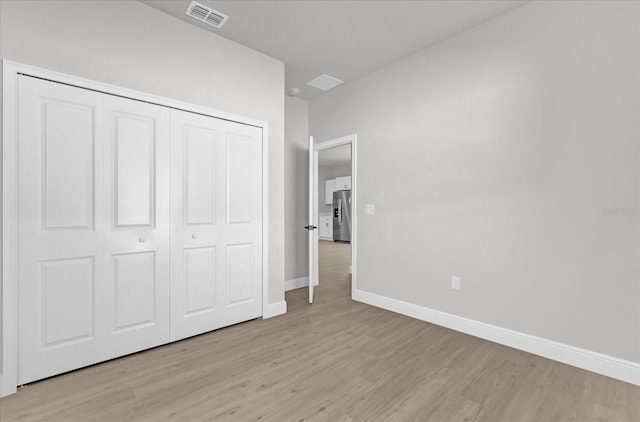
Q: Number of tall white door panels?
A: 4